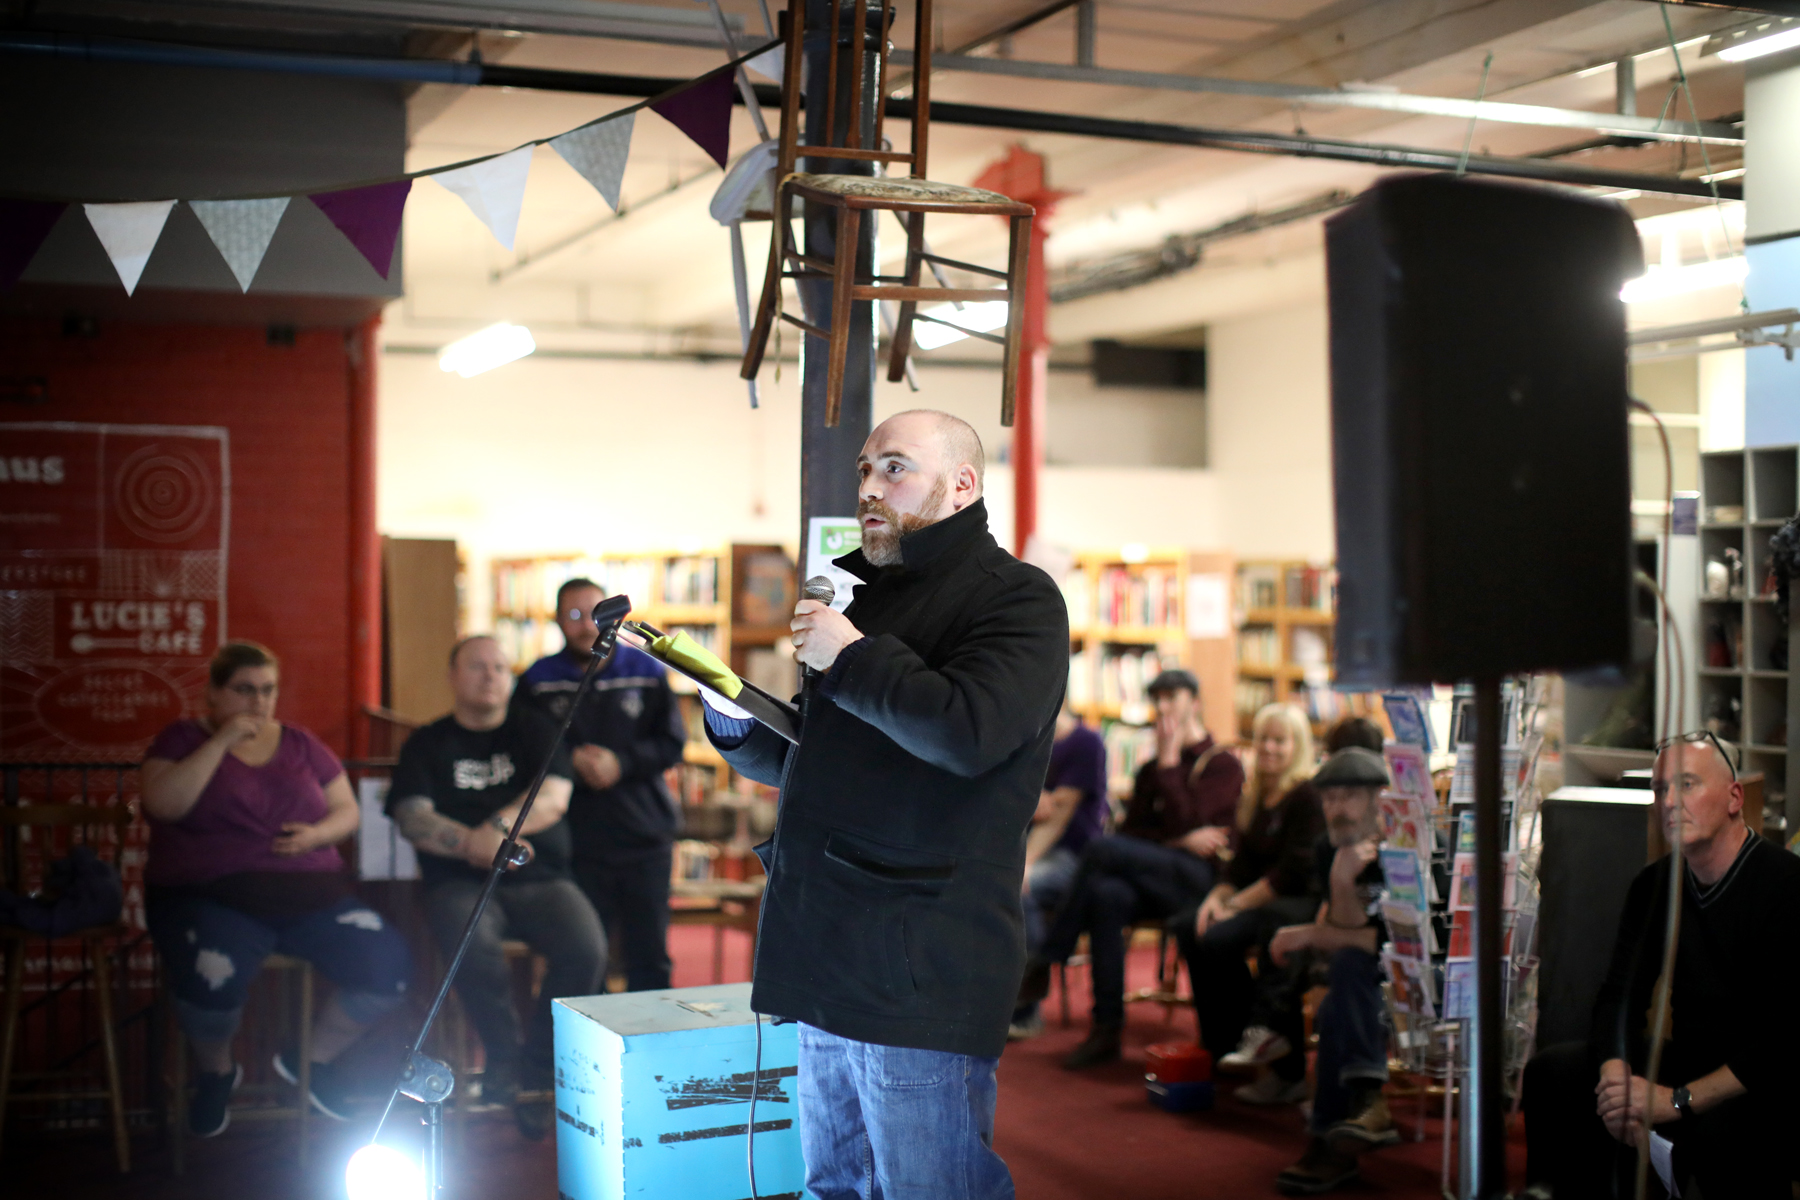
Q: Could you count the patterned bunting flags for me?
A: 2